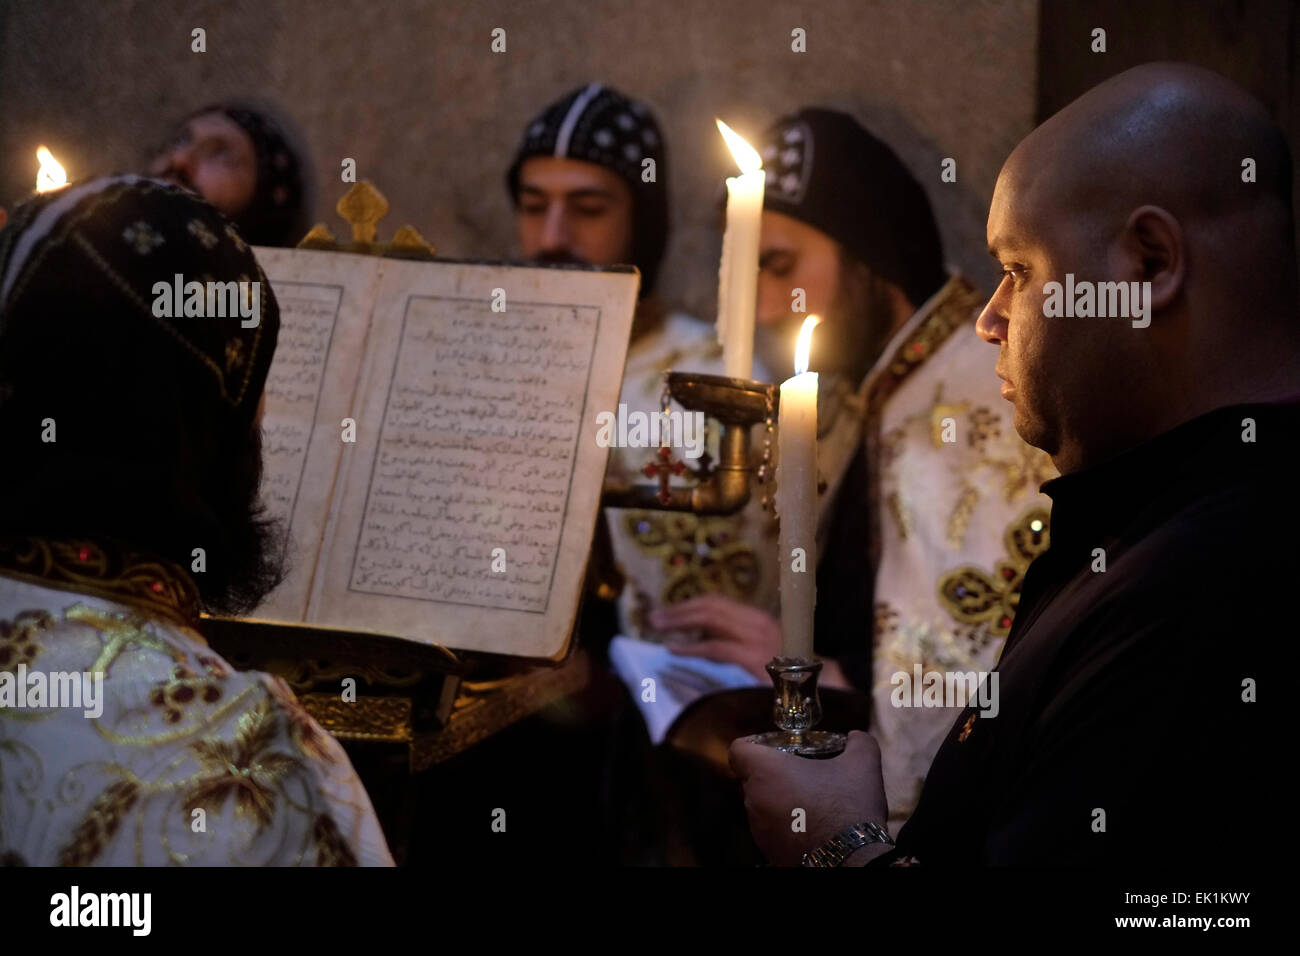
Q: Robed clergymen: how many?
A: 4